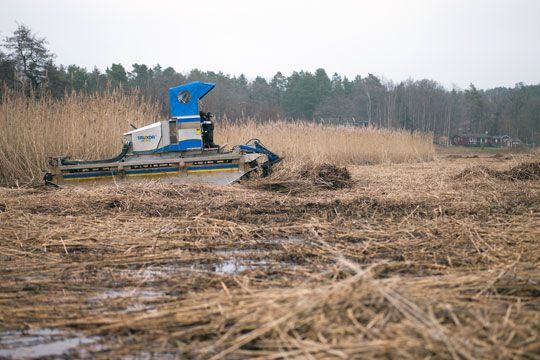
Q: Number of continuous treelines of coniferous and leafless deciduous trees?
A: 1